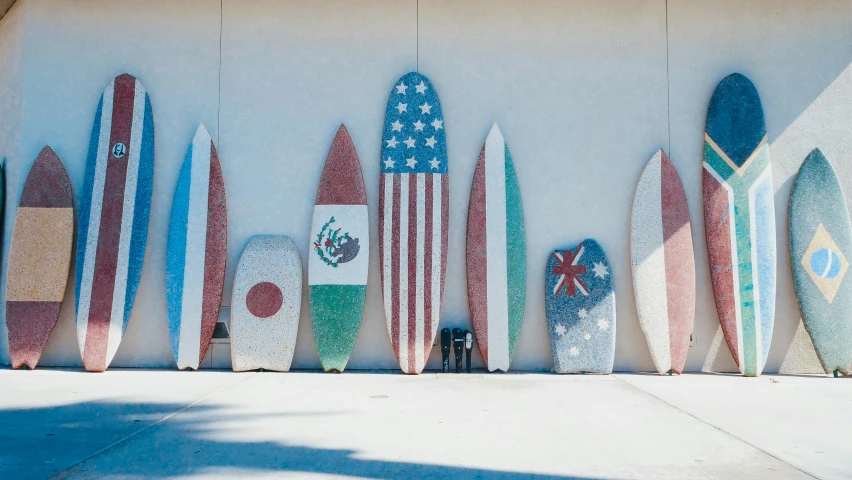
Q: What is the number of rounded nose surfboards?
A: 3